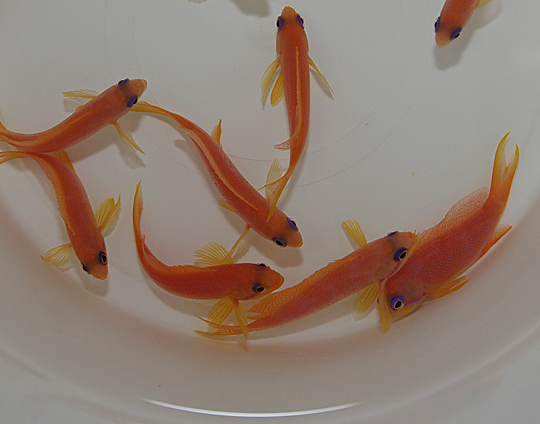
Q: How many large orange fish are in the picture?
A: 8